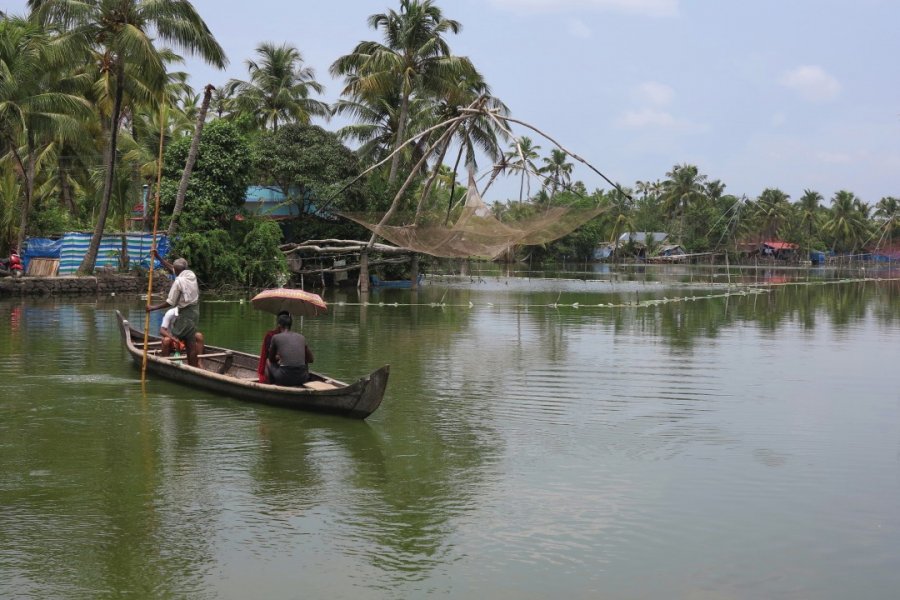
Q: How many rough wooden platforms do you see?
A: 1